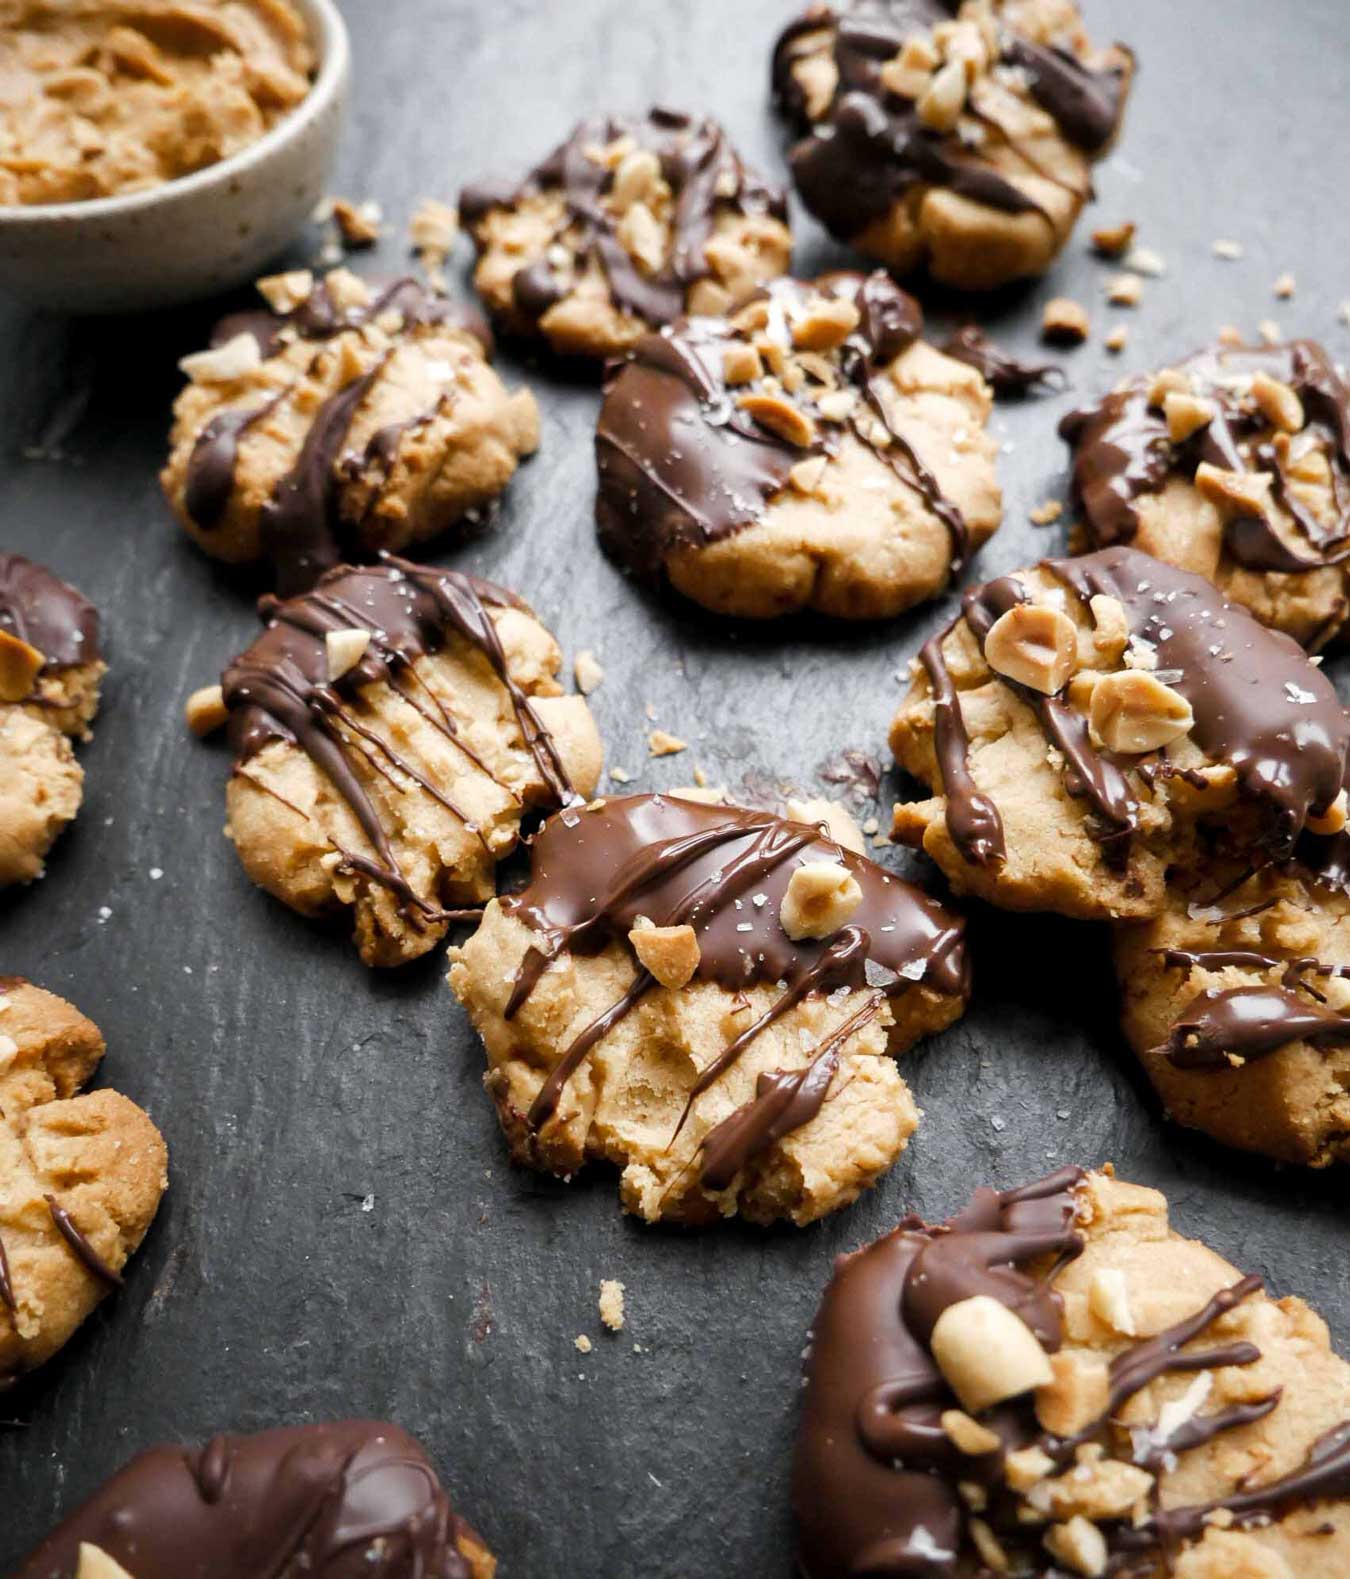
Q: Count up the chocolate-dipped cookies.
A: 13